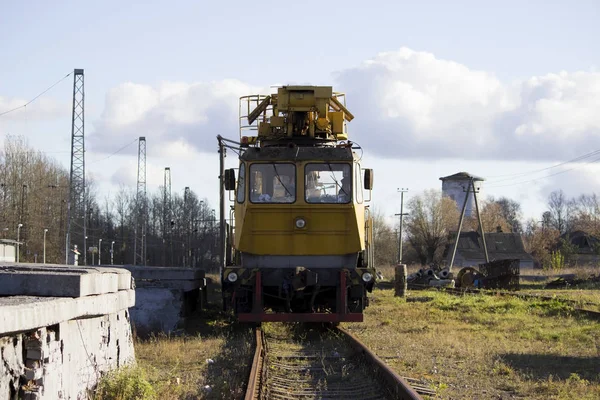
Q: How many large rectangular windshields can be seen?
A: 2